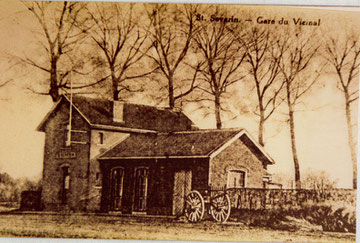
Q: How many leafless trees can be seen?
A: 7